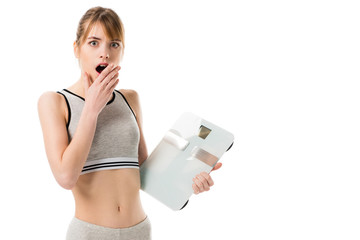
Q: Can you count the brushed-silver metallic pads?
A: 2